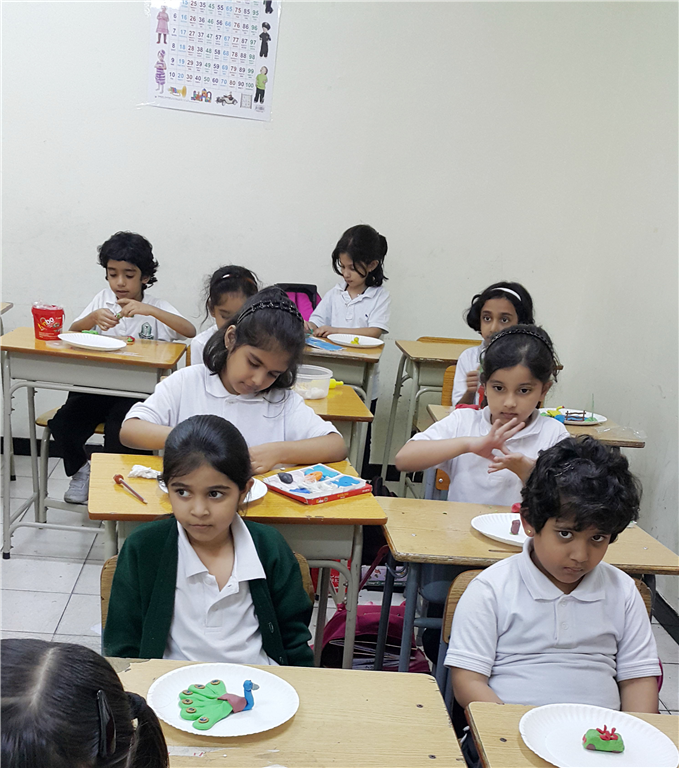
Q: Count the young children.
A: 9